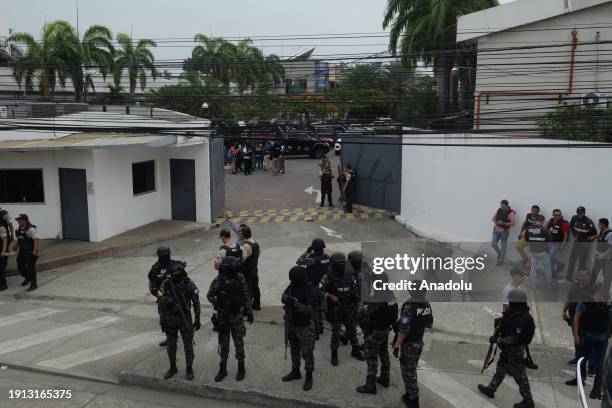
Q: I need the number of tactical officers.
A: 10